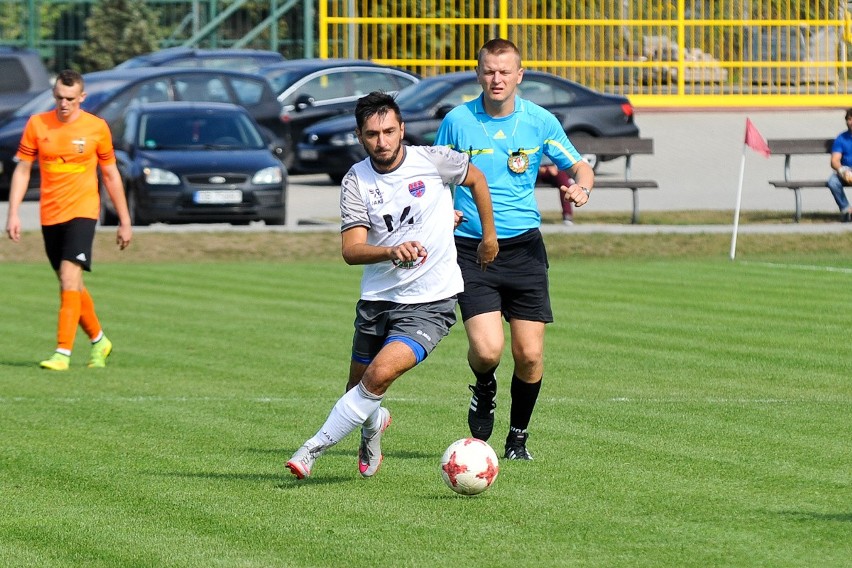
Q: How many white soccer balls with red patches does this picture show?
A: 1